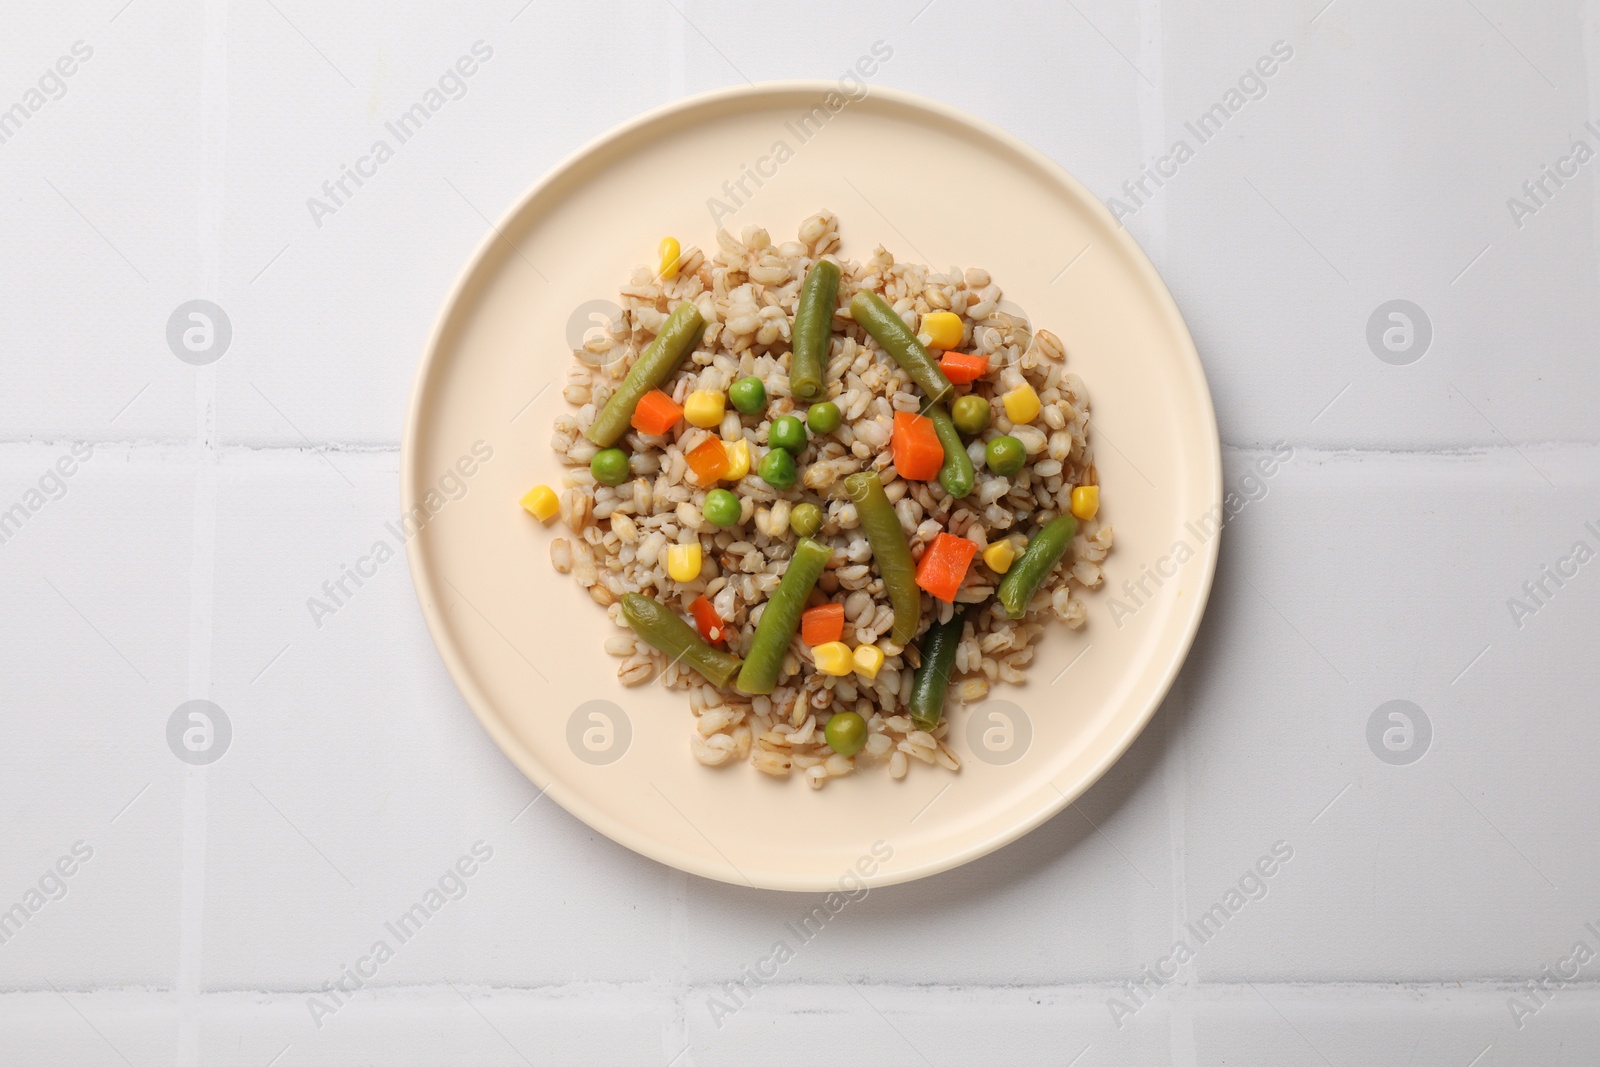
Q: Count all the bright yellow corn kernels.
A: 11